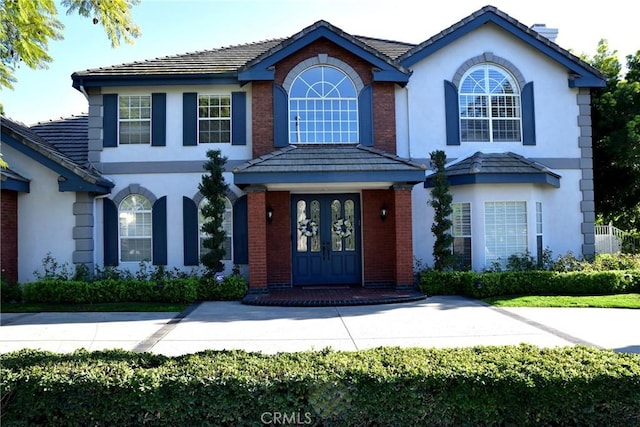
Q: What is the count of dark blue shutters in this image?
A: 12